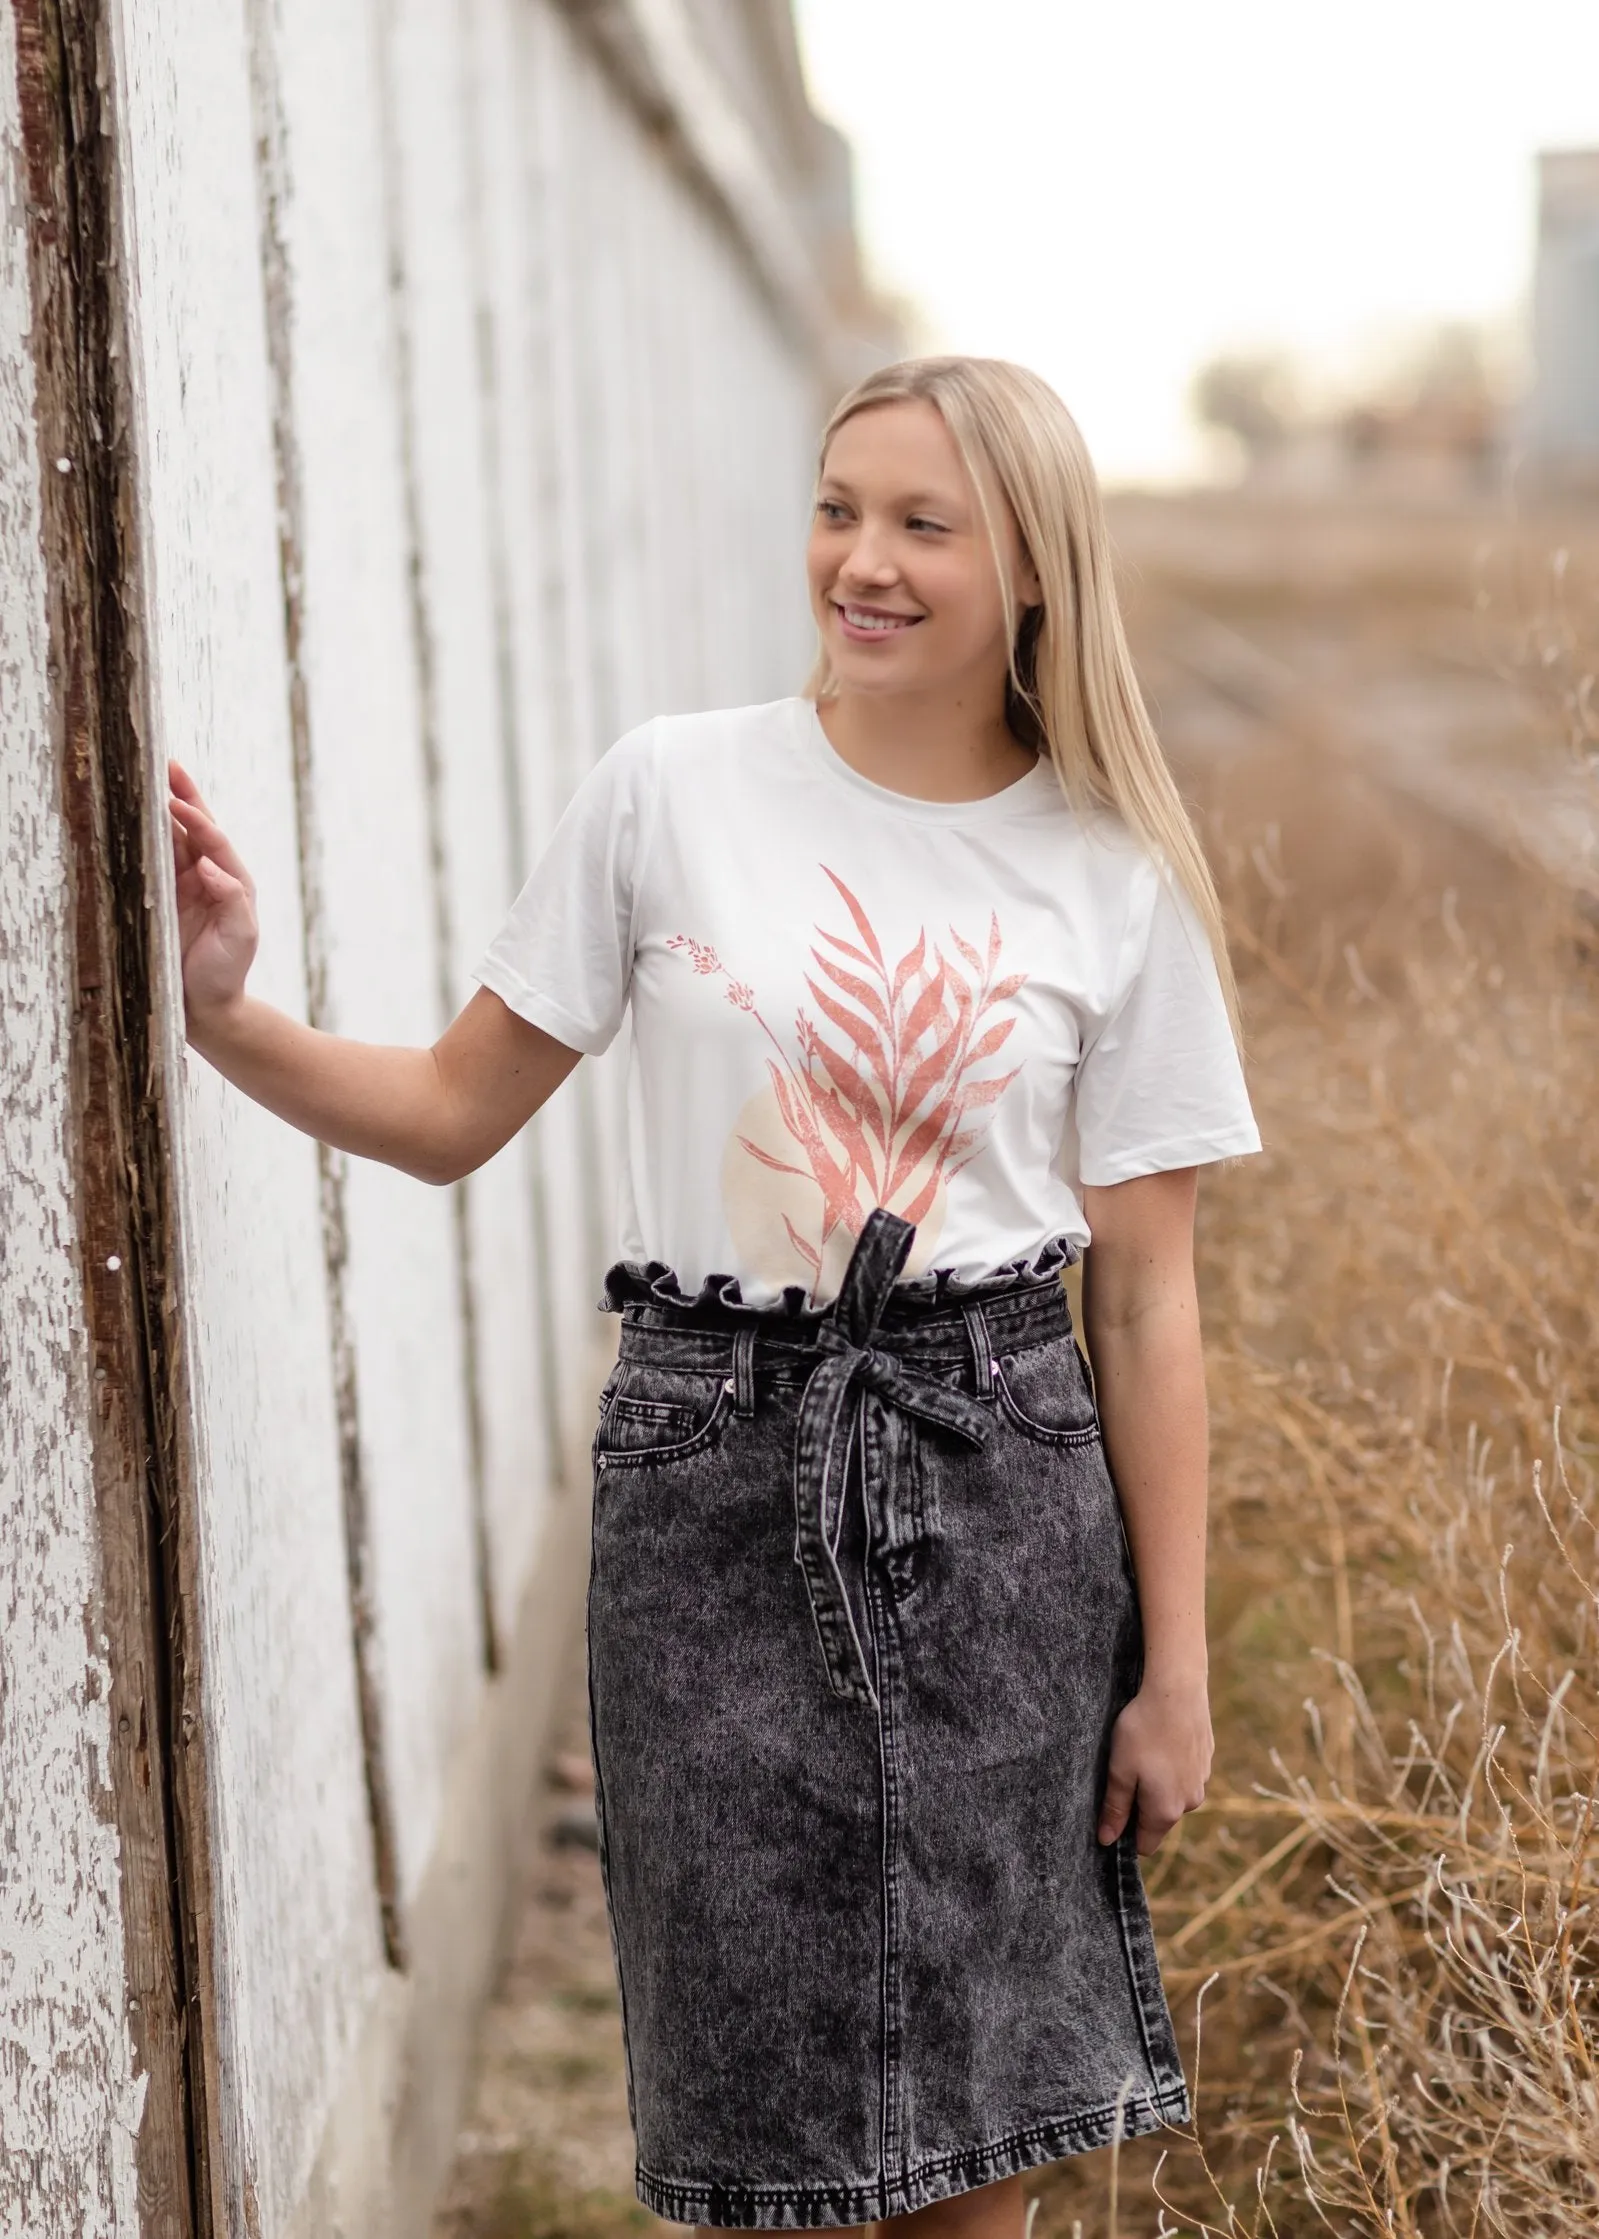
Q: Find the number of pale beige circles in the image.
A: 1